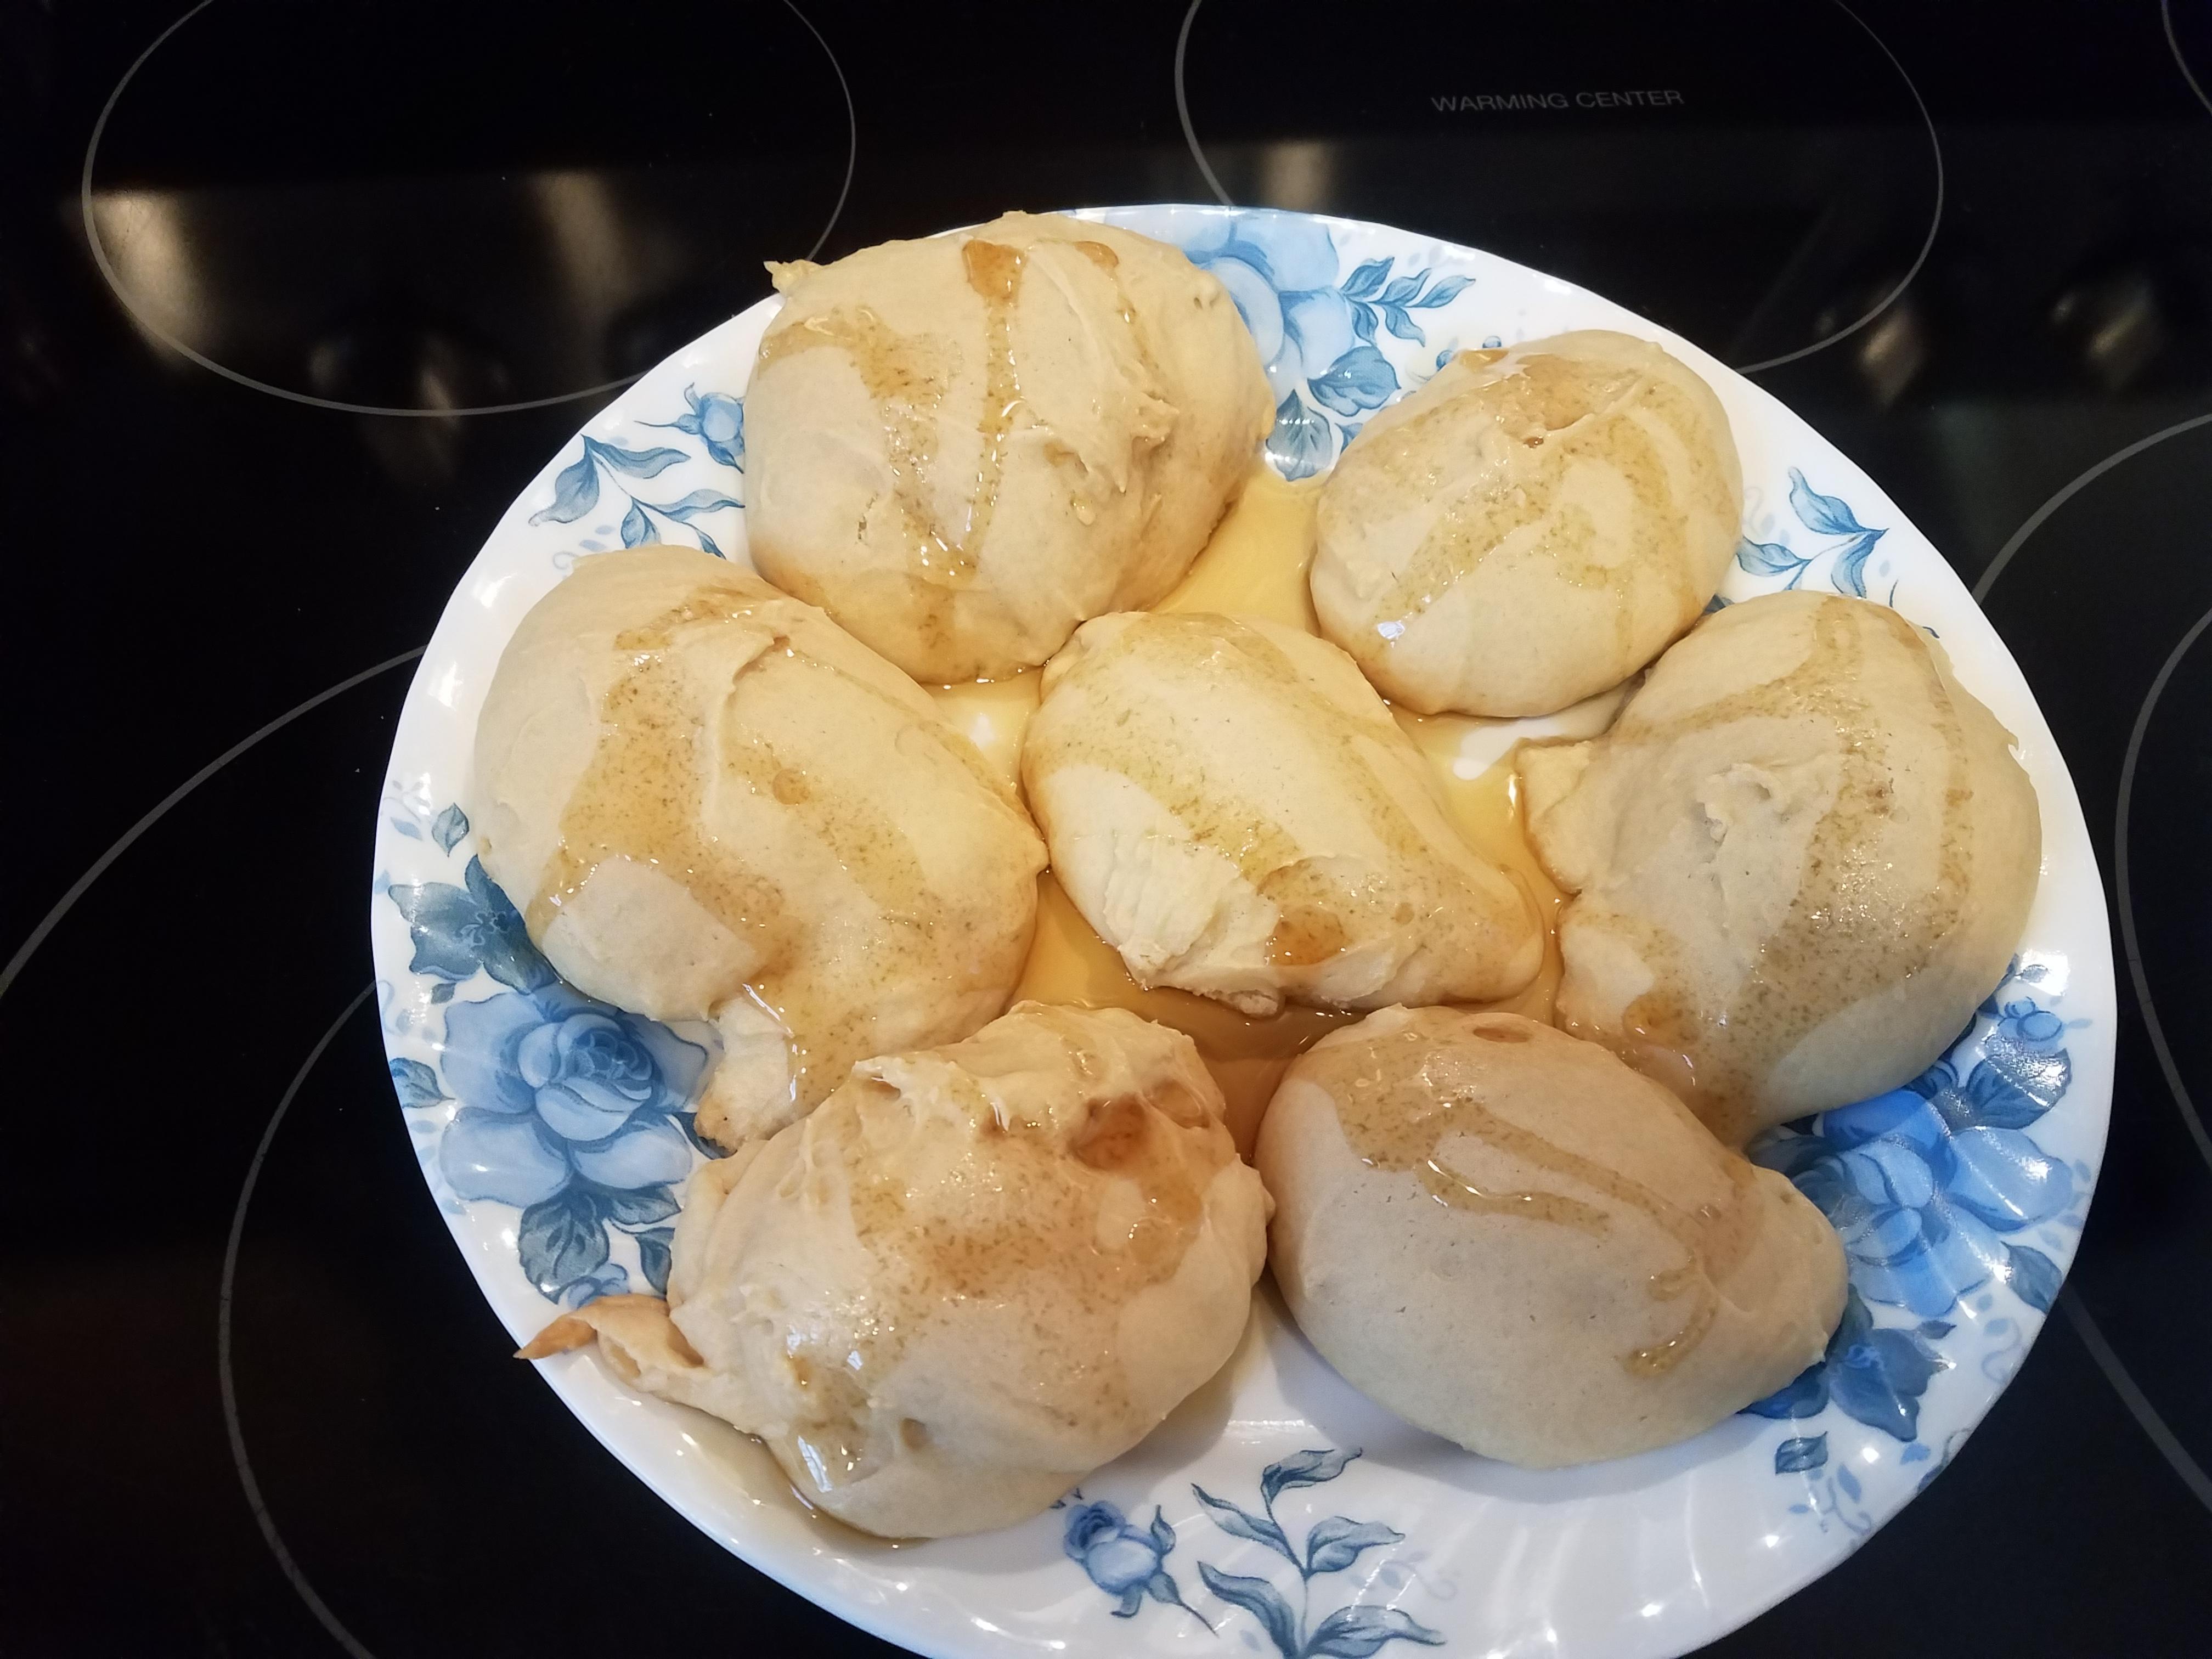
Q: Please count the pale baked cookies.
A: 7